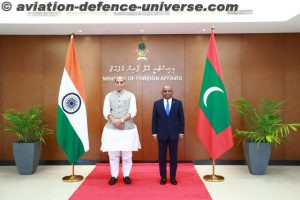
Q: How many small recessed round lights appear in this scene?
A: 3